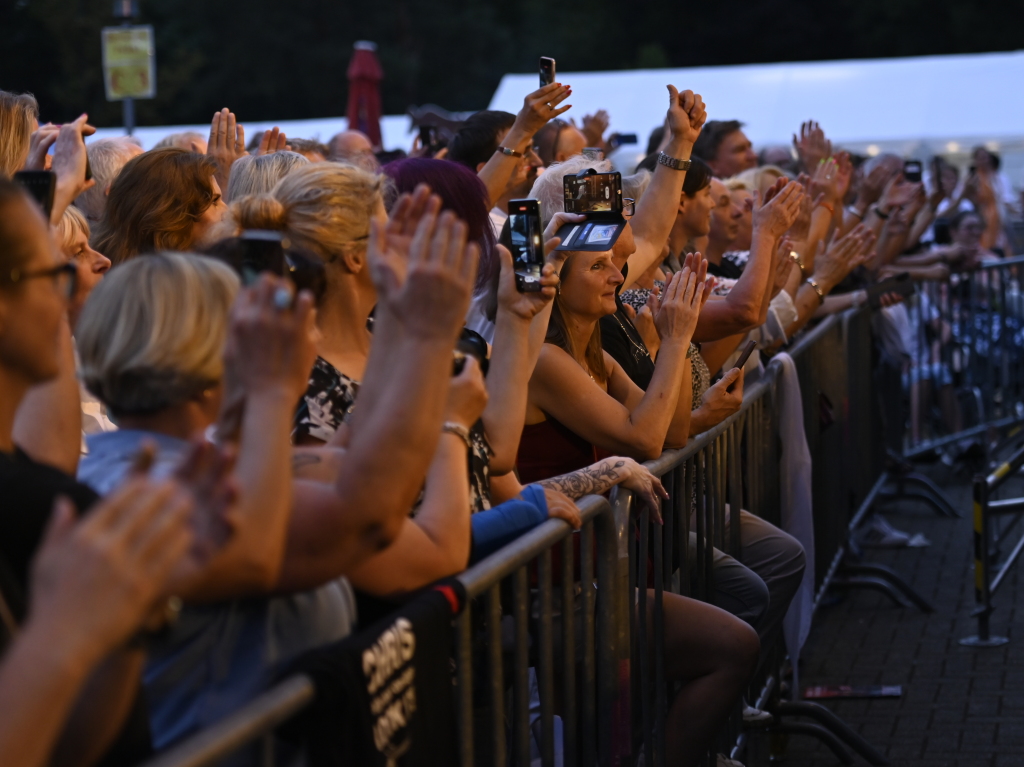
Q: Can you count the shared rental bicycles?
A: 0